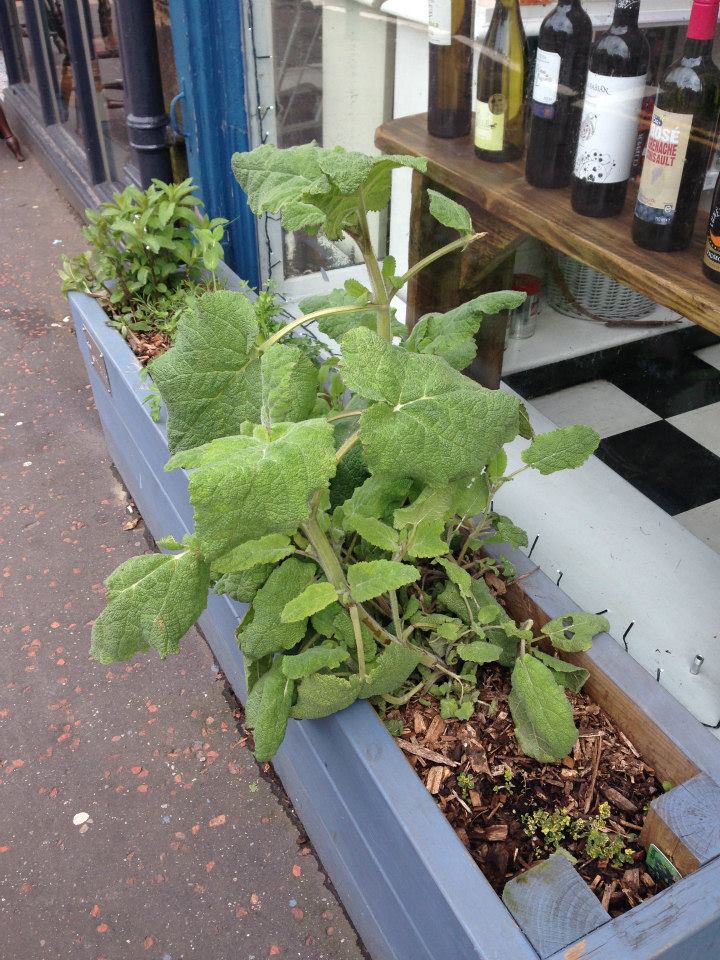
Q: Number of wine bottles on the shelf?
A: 6